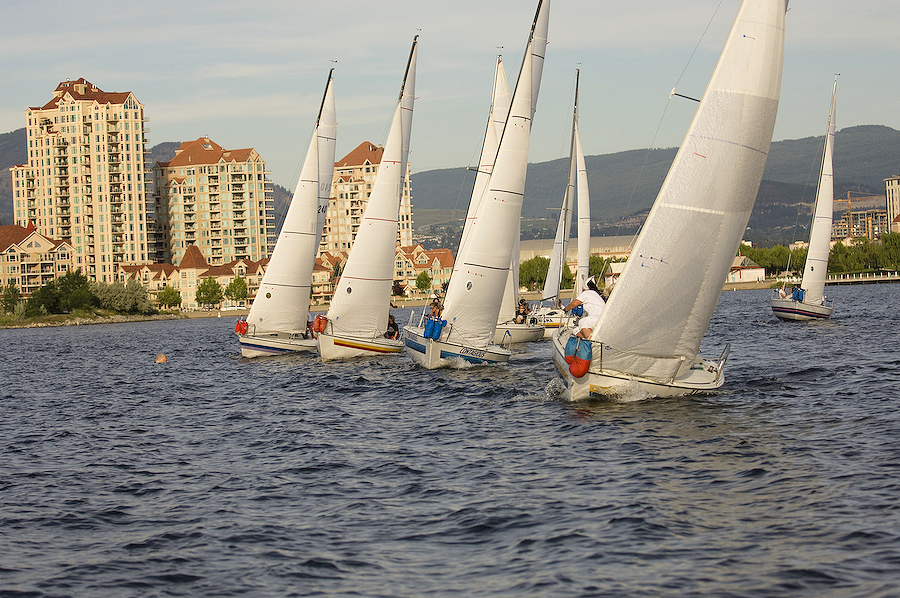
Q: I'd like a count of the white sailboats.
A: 7